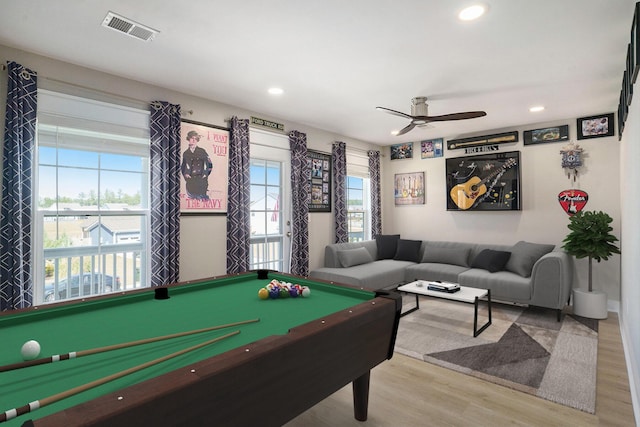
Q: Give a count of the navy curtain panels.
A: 6